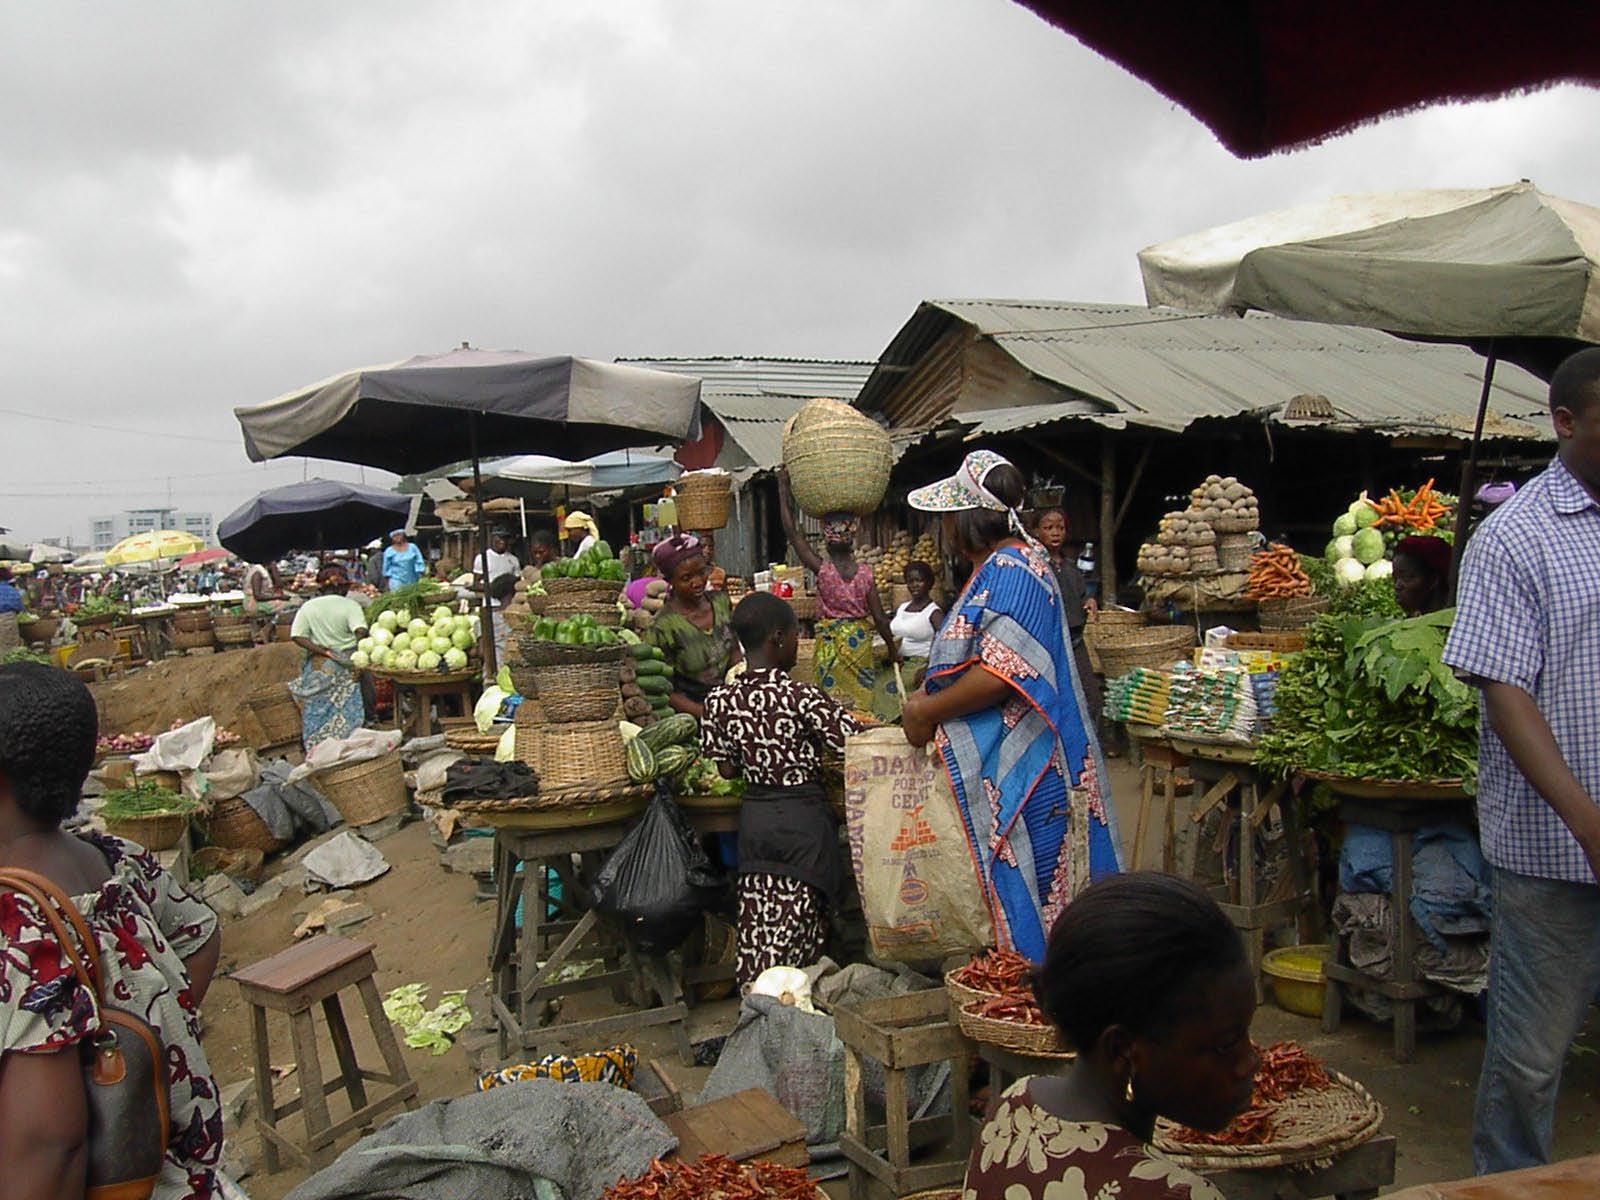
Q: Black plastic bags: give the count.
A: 1